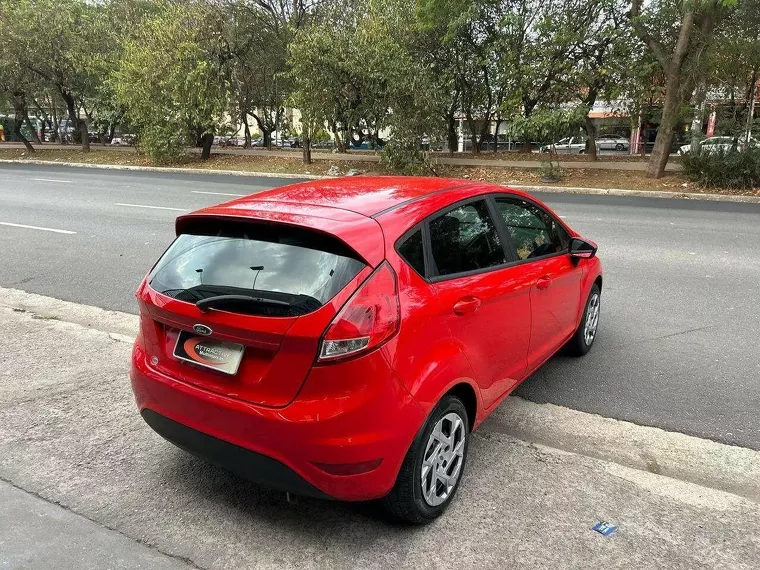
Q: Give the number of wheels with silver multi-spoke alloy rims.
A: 2